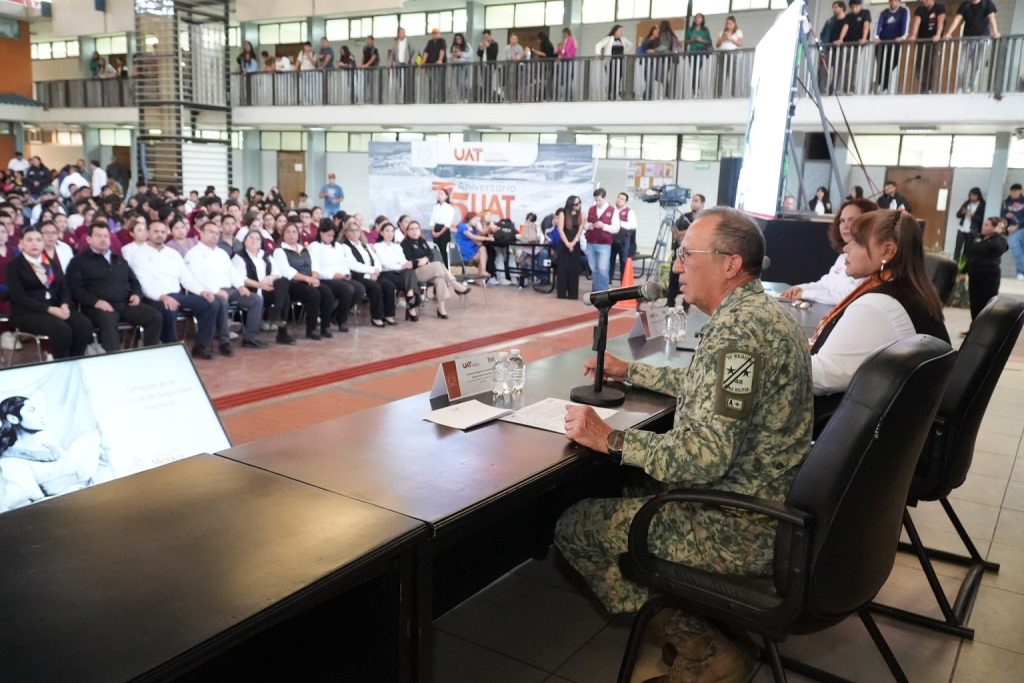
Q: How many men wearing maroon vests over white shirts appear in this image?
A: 2